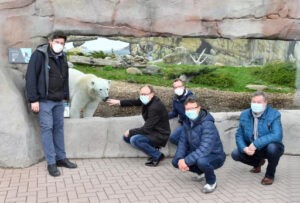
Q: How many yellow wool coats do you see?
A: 0